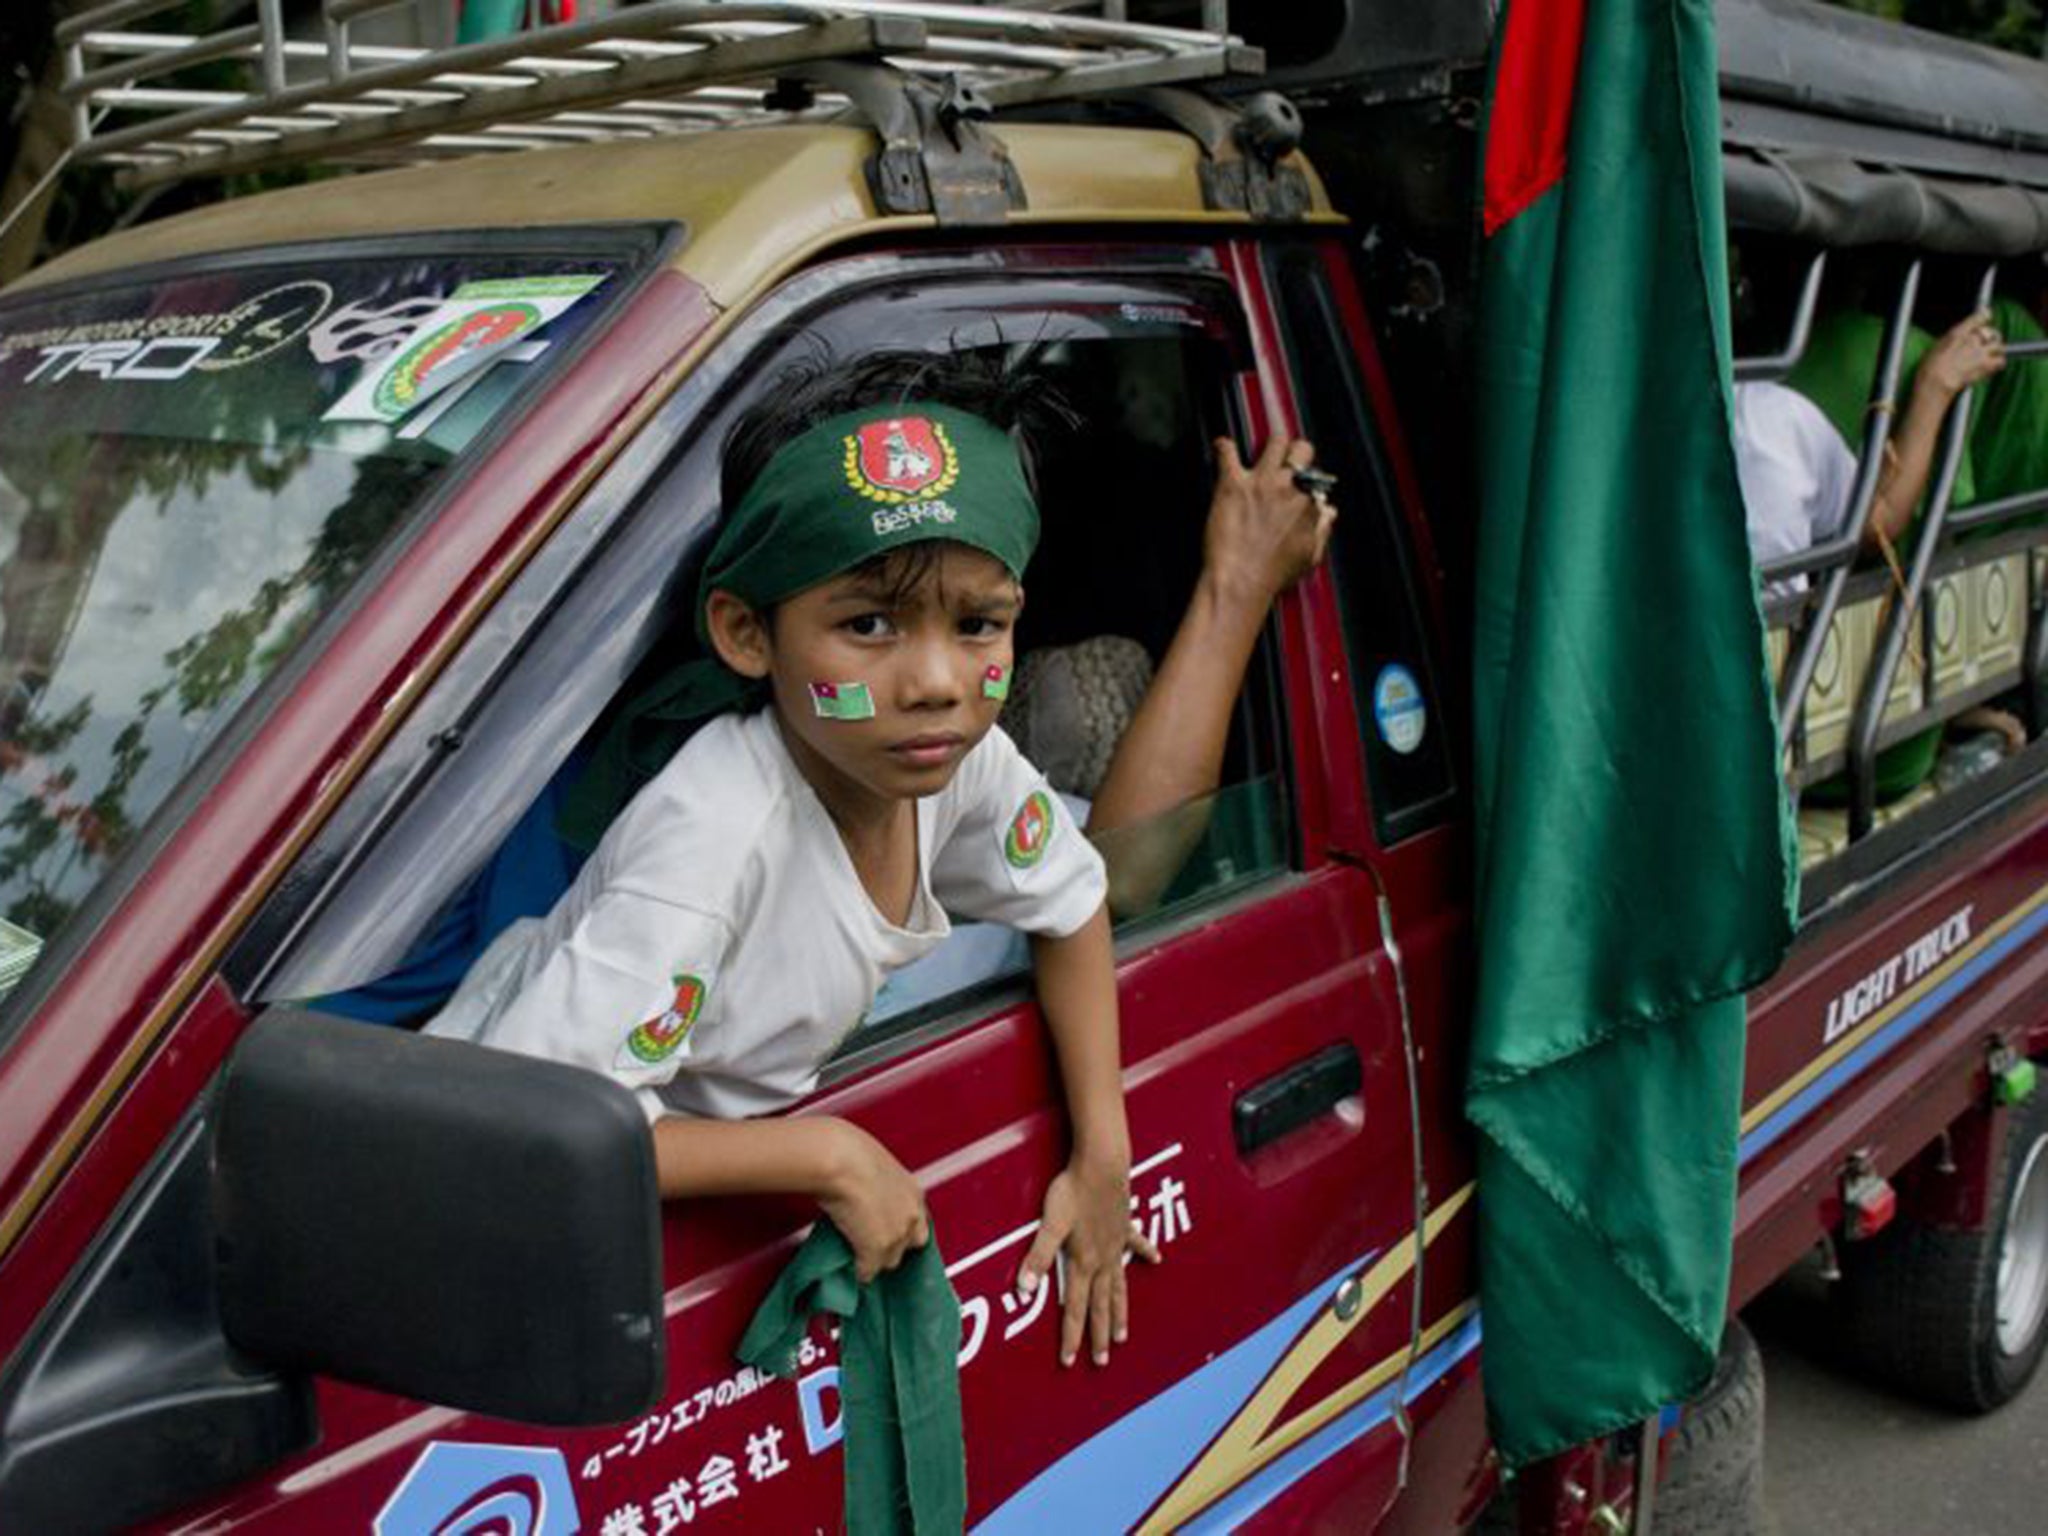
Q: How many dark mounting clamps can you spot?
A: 2